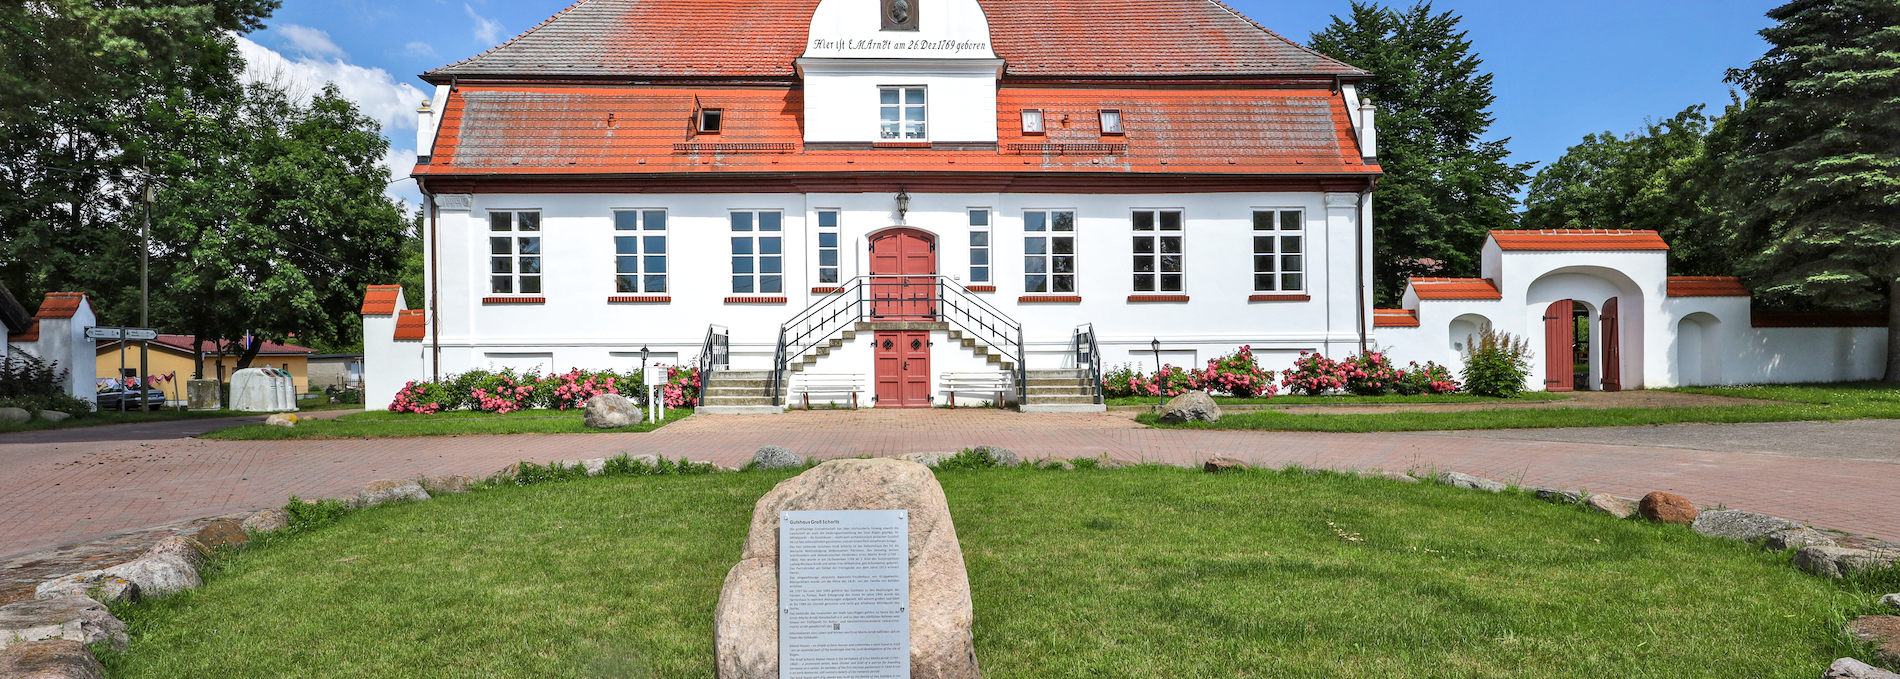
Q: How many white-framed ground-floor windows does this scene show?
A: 8